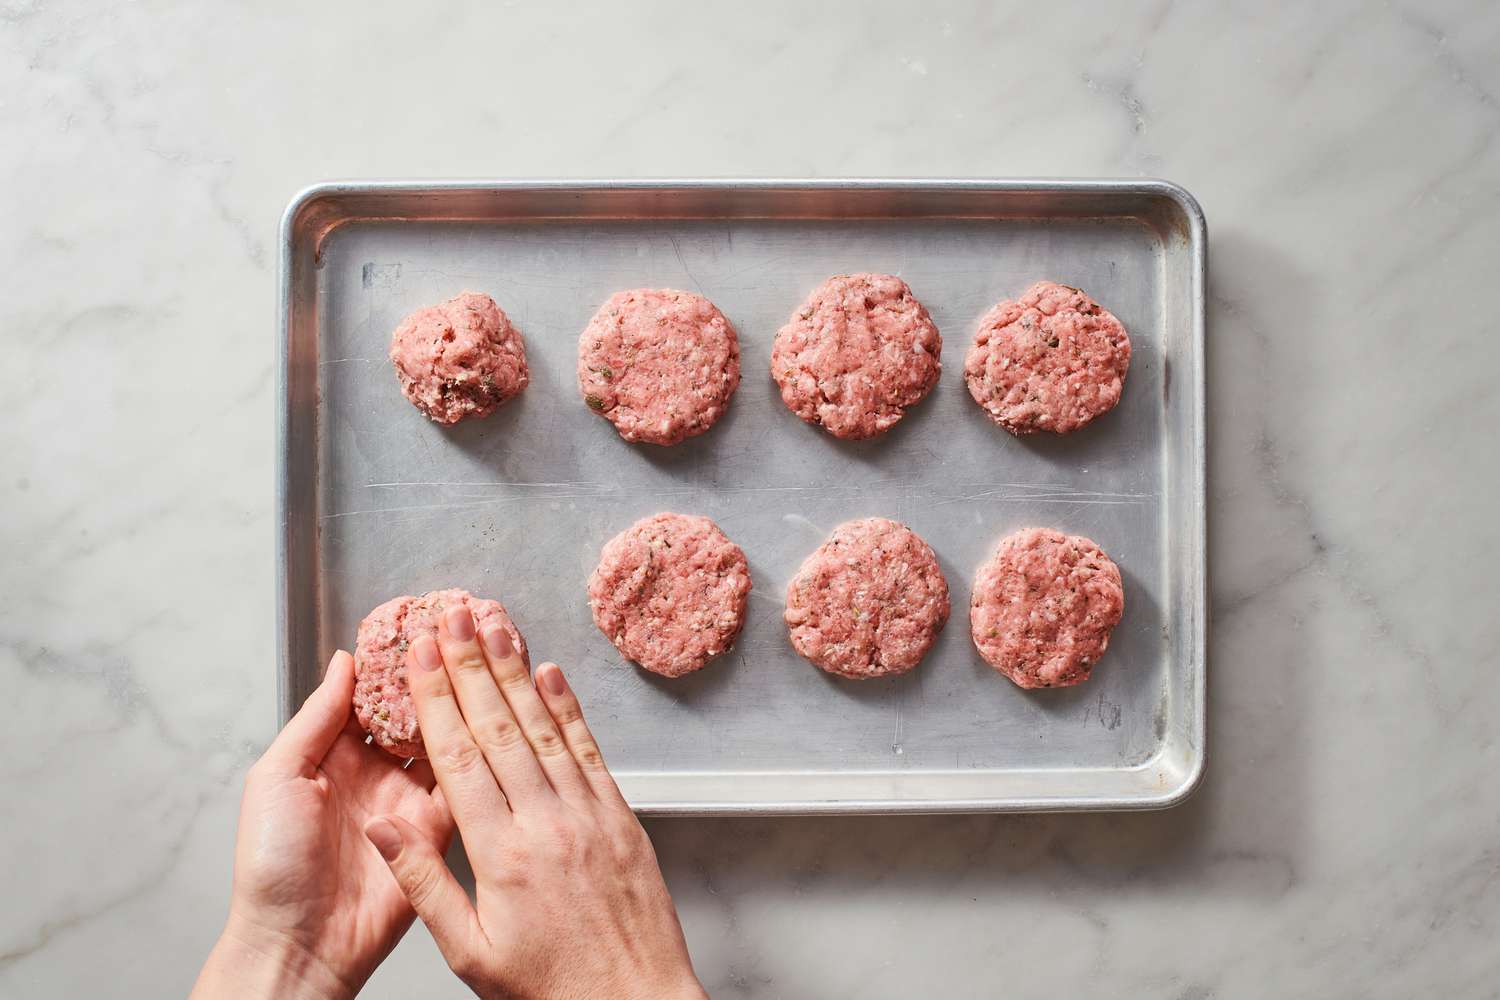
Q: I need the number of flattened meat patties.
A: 7